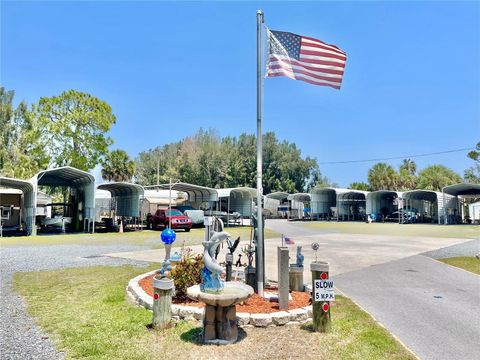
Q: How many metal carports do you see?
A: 12